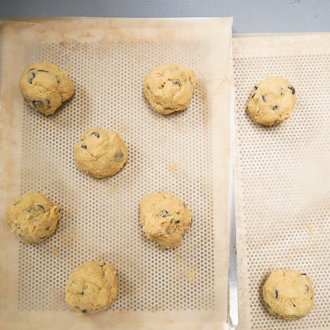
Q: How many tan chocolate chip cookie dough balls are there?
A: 8